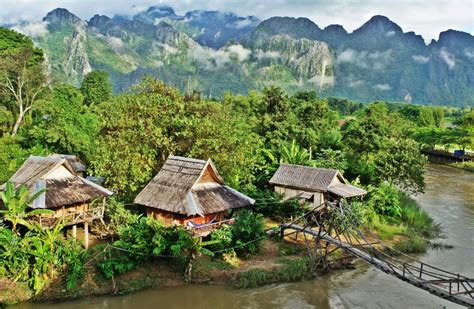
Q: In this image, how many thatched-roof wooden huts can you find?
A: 3